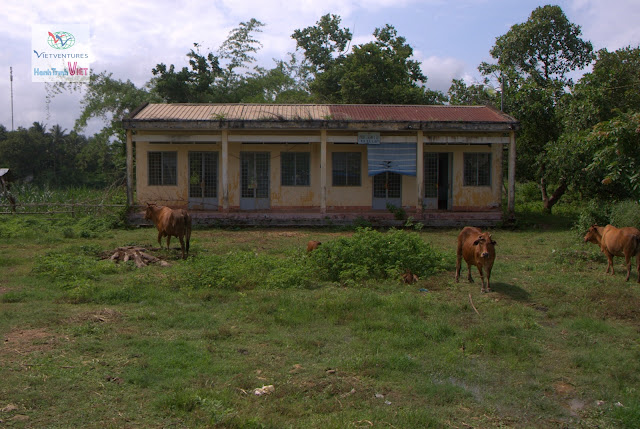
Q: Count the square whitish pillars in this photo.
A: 5